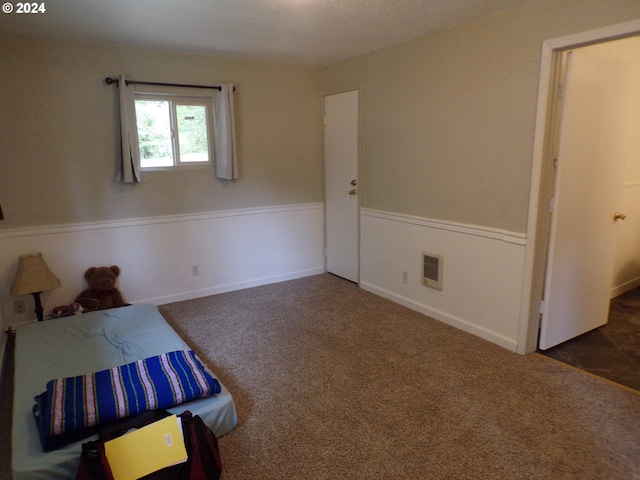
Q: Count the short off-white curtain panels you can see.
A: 2